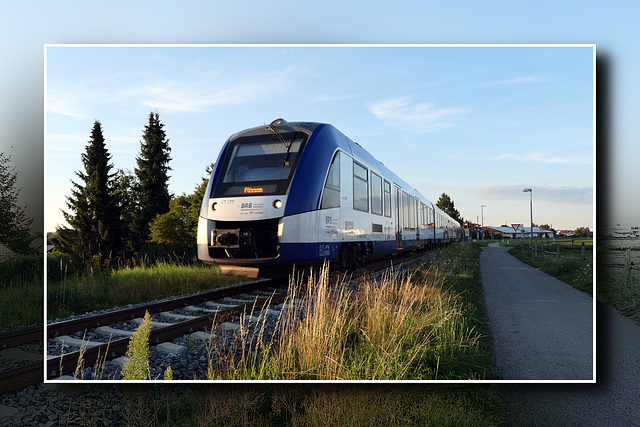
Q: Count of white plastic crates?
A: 0